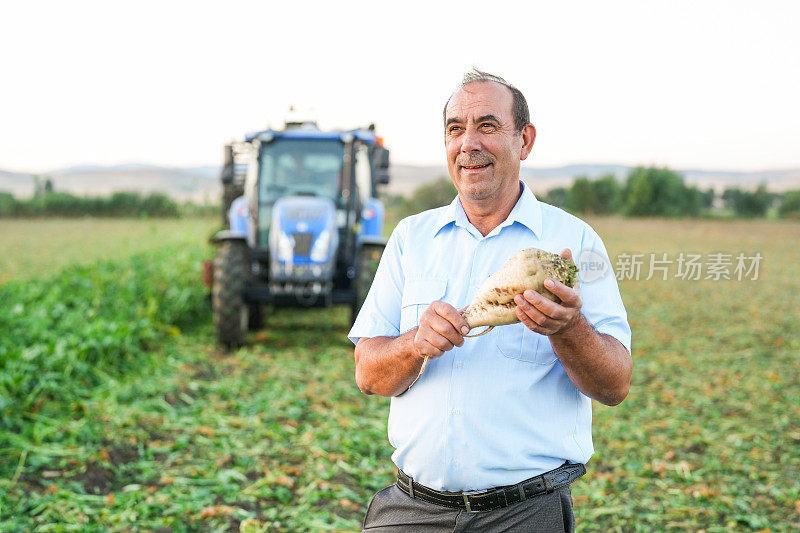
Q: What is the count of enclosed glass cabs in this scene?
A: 1